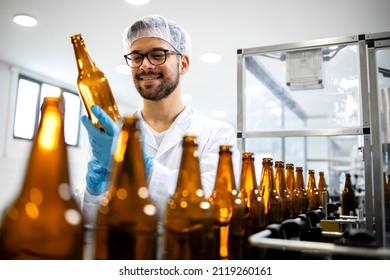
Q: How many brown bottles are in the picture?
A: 13